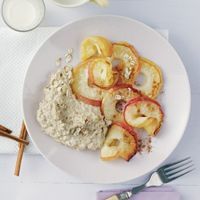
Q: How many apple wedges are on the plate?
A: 8